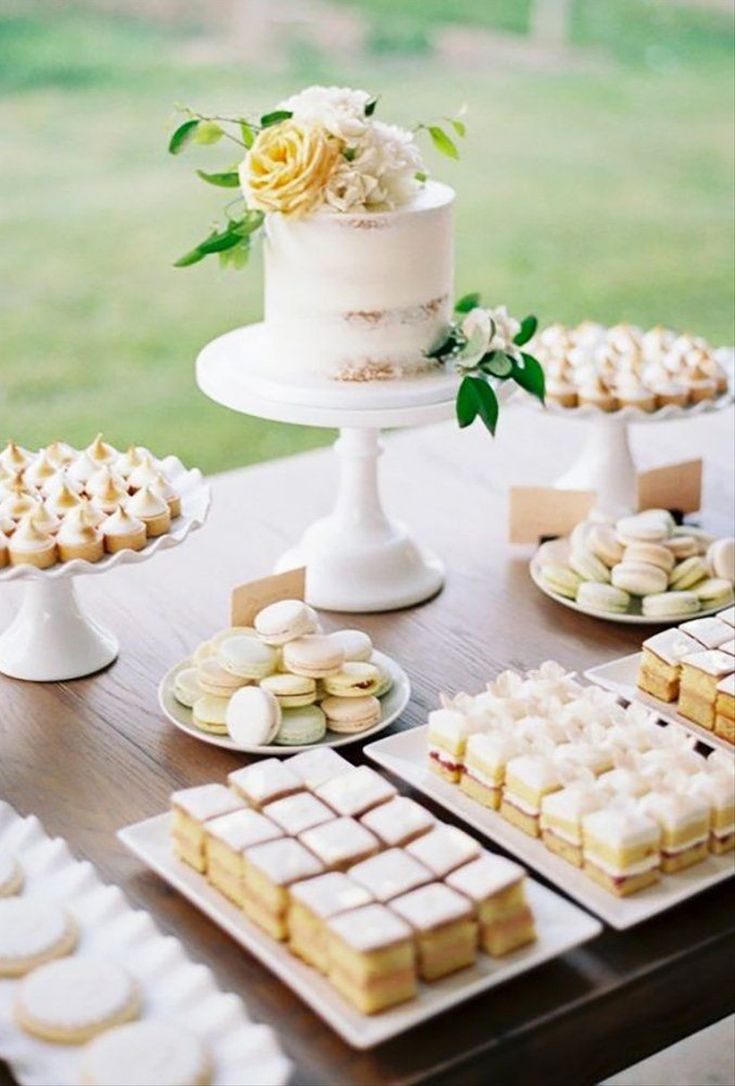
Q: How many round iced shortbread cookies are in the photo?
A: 4